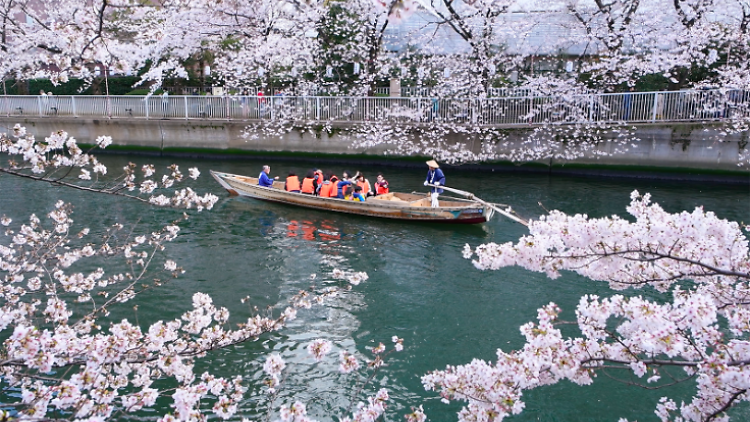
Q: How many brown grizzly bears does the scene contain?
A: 0